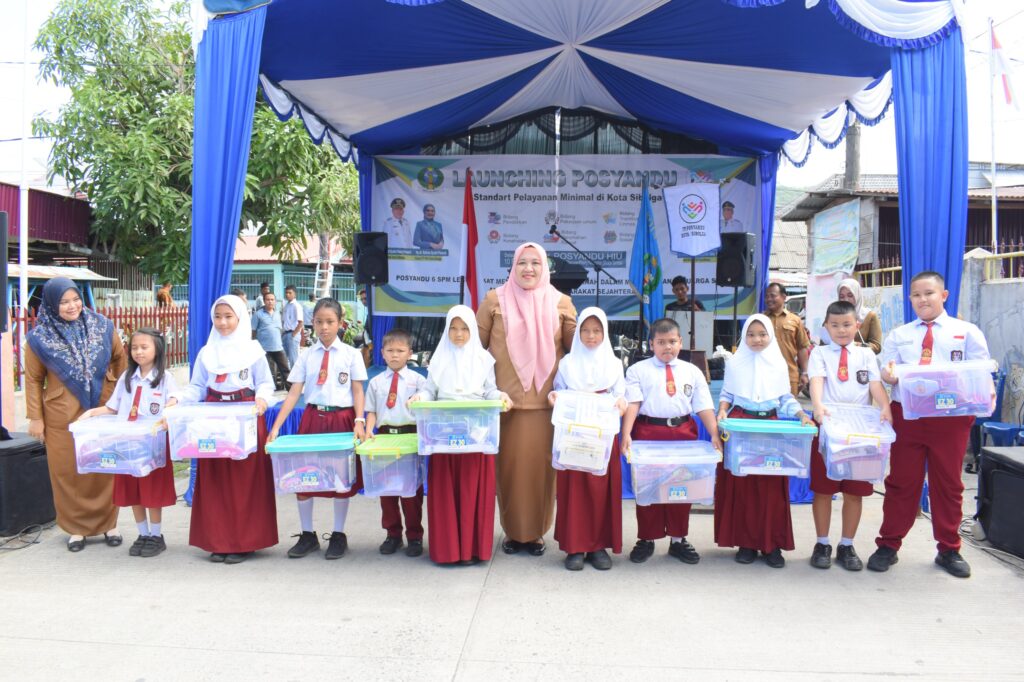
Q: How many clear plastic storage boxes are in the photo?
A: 10